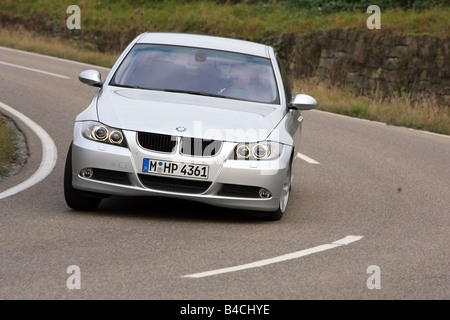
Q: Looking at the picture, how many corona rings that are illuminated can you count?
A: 4